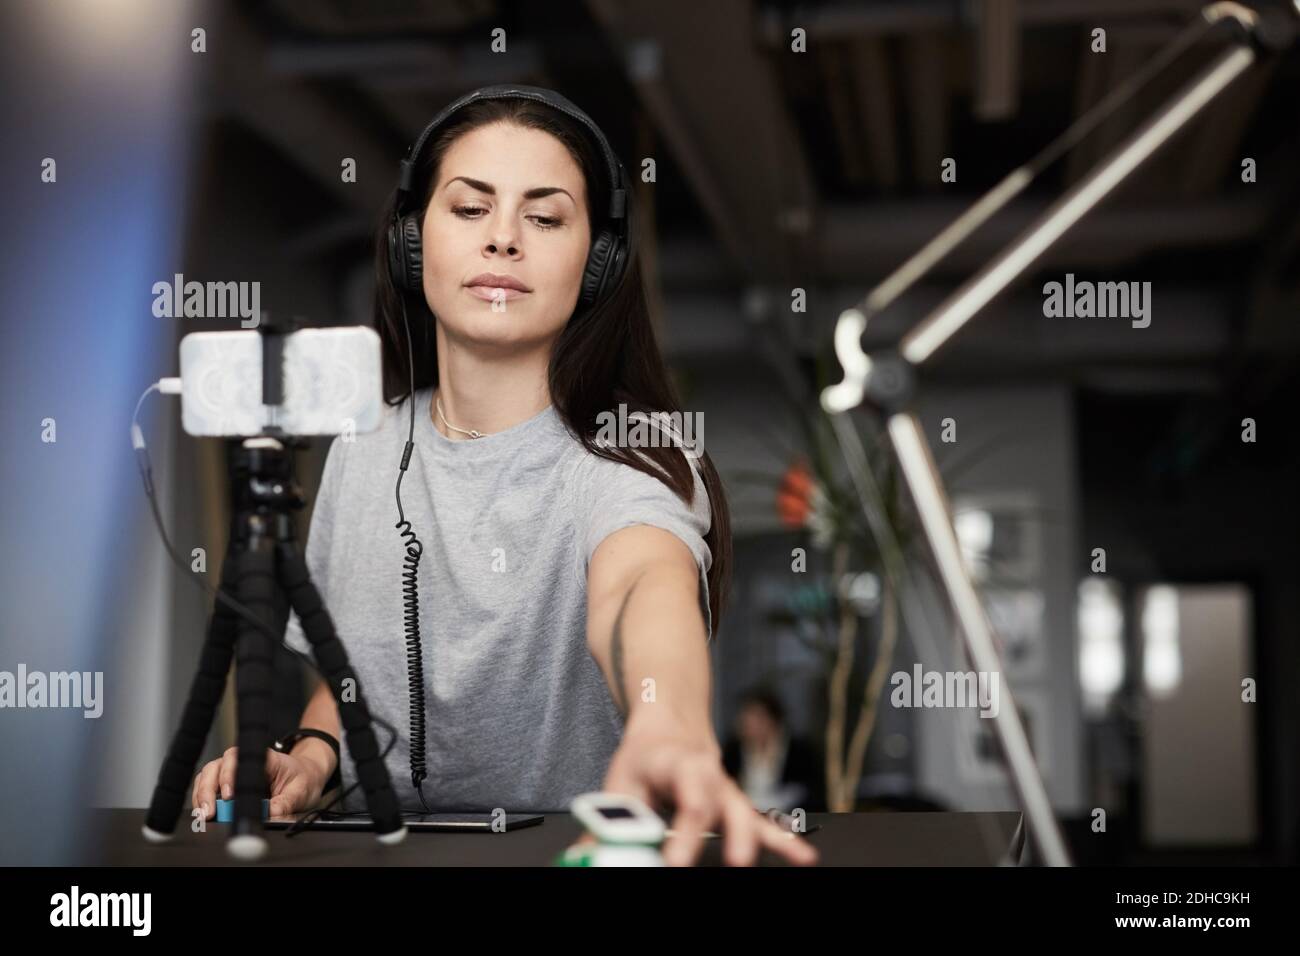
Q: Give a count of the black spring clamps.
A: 1